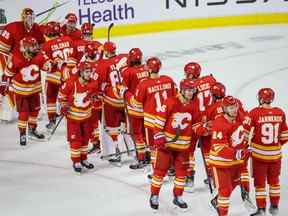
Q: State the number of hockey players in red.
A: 15